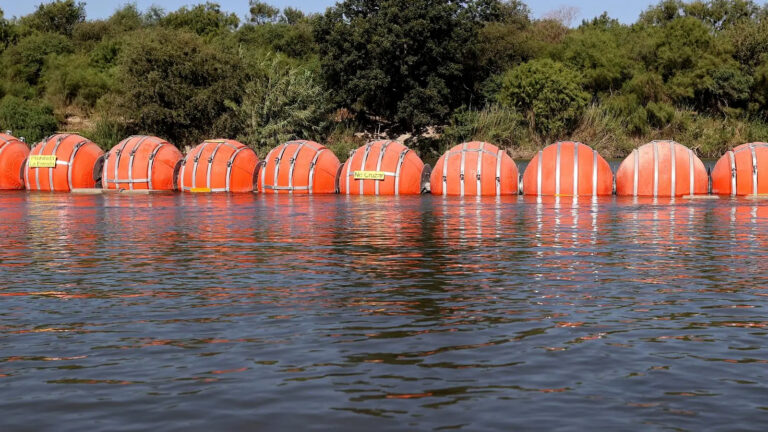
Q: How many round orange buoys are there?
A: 10